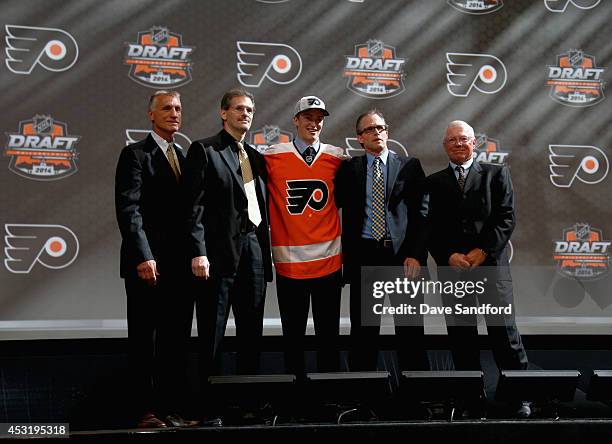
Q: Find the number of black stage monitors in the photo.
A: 5